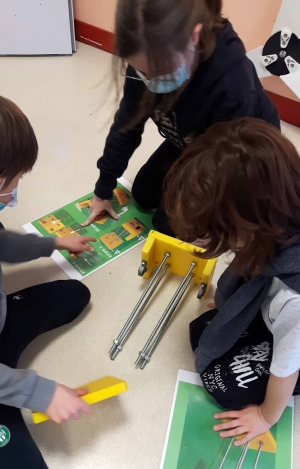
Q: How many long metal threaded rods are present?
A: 4